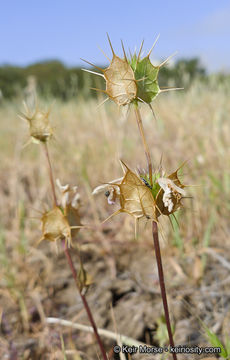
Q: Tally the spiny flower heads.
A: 4